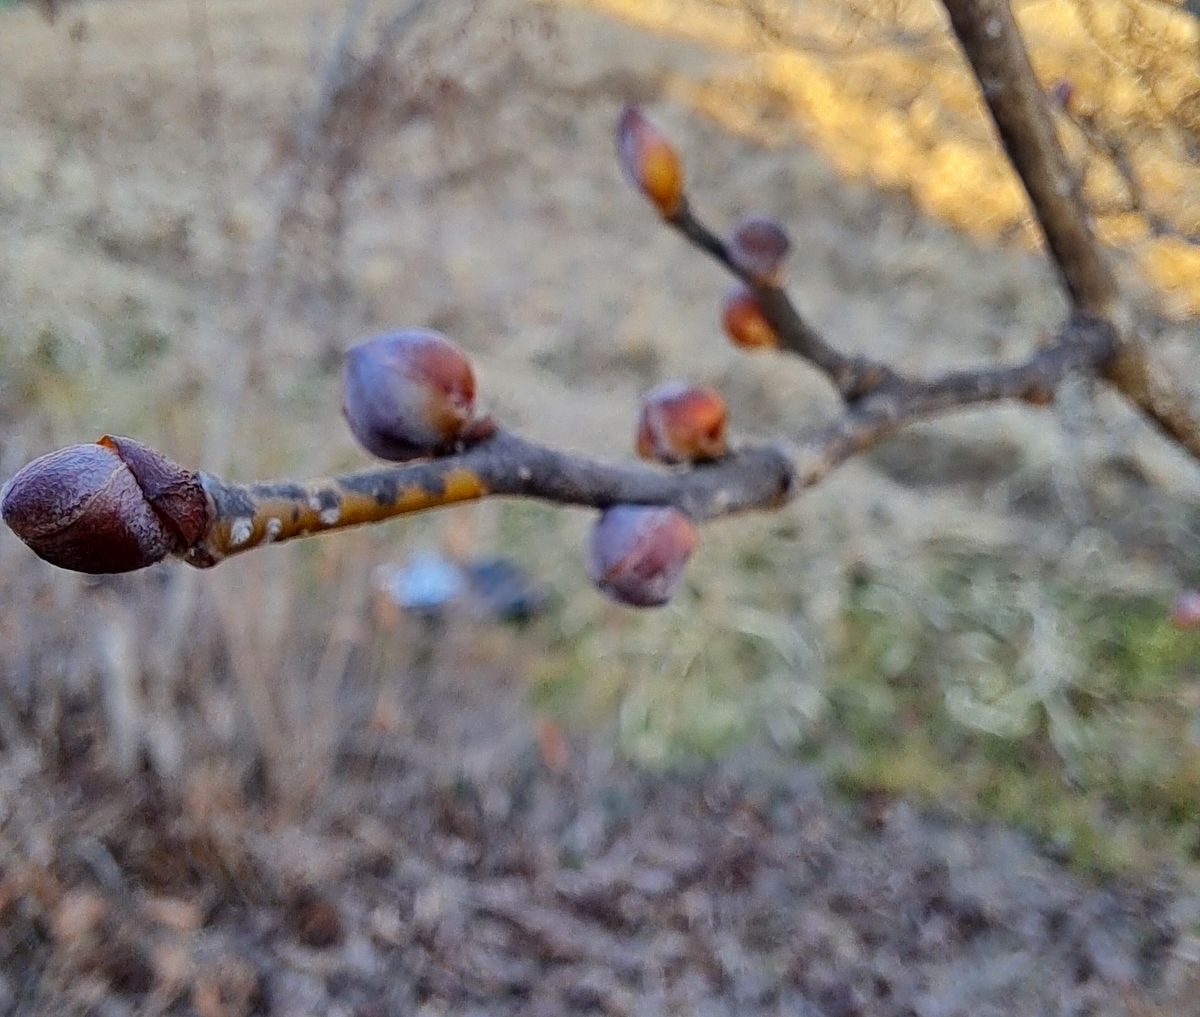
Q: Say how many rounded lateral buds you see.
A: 5